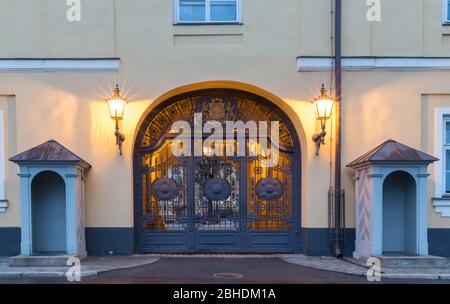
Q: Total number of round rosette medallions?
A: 3